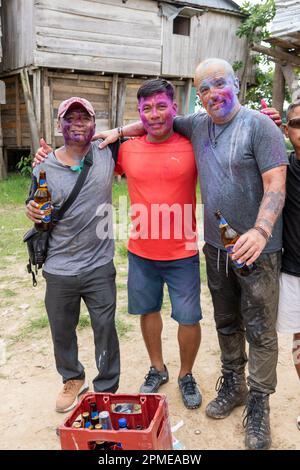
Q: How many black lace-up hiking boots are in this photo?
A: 2